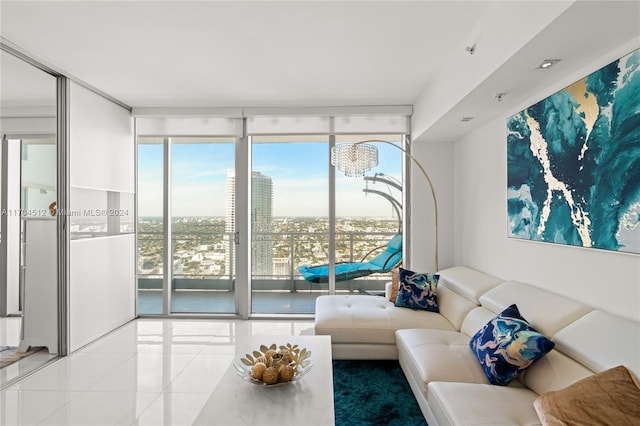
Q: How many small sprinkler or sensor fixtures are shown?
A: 2